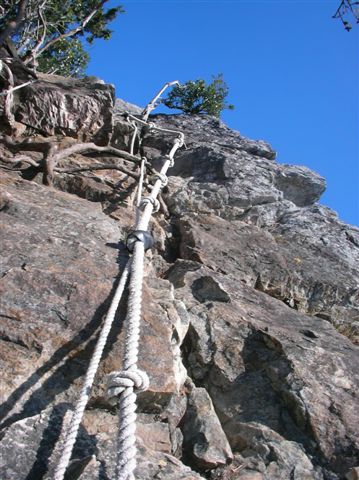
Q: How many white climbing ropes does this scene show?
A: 2